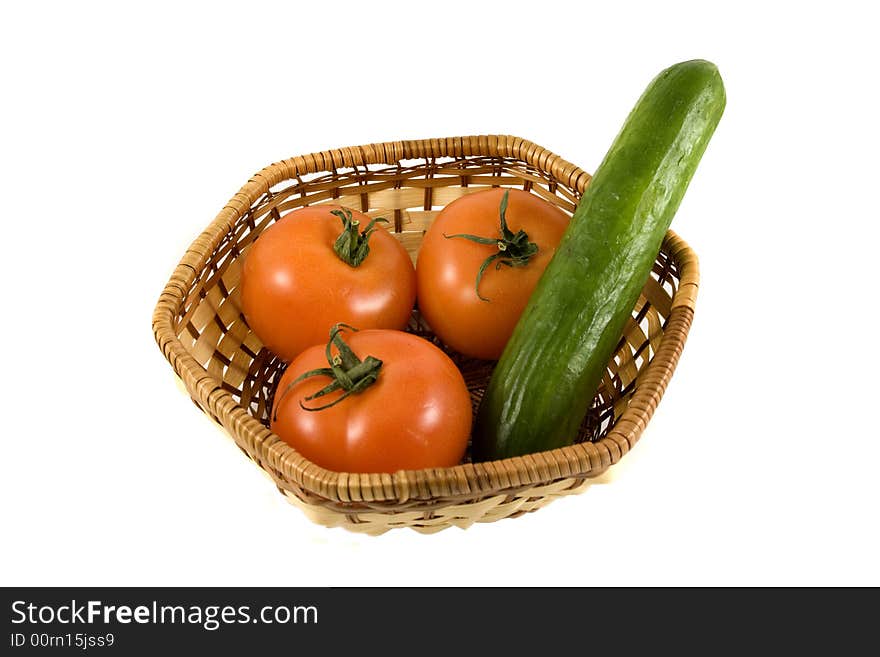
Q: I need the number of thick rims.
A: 1